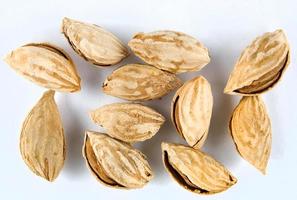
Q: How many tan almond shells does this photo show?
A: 11